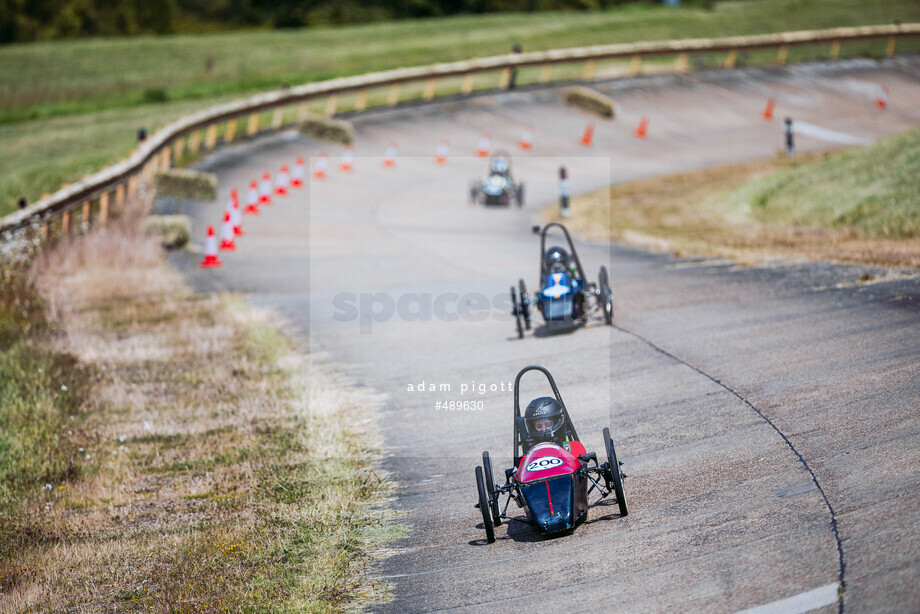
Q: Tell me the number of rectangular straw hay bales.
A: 4